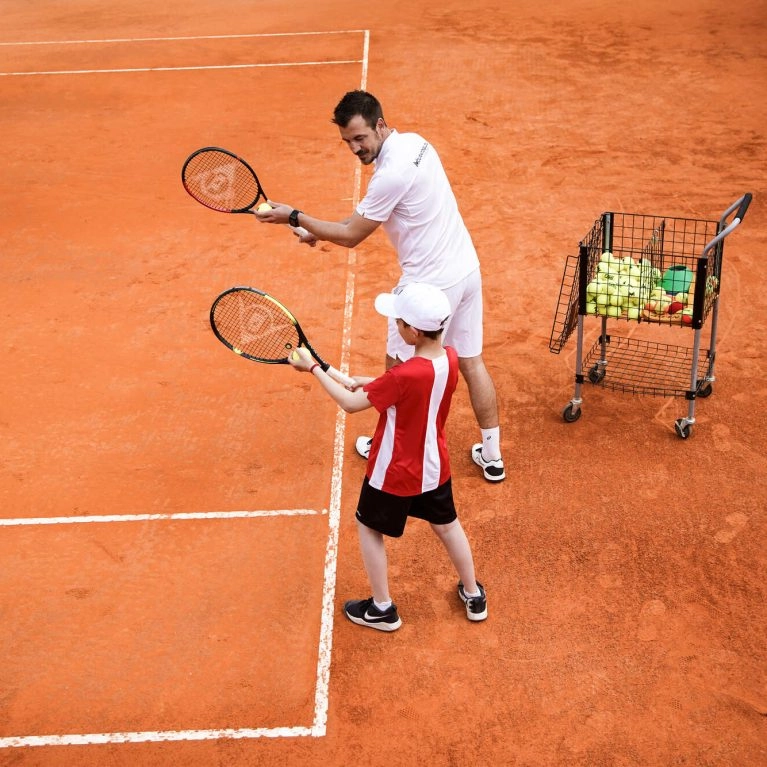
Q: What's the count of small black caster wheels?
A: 4